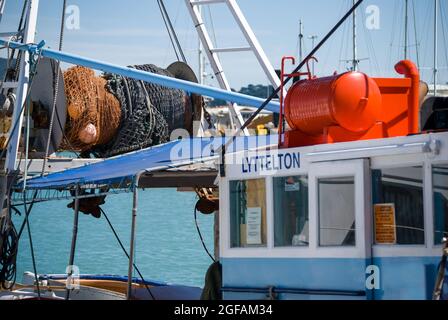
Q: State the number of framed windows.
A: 5